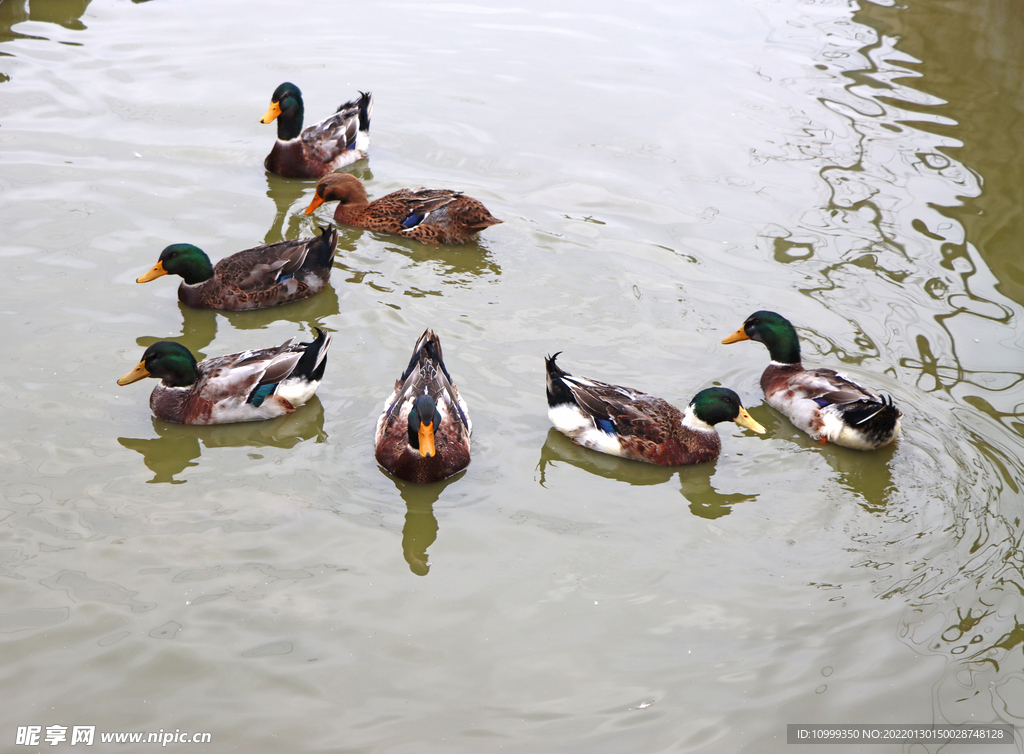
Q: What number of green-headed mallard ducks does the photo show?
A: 6